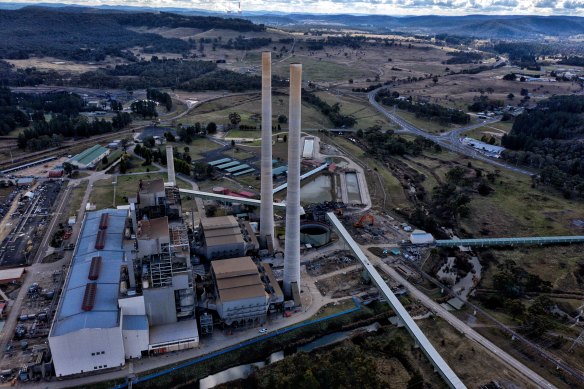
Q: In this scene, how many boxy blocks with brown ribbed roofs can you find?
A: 2